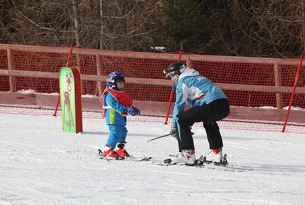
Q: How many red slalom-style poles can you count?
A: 3